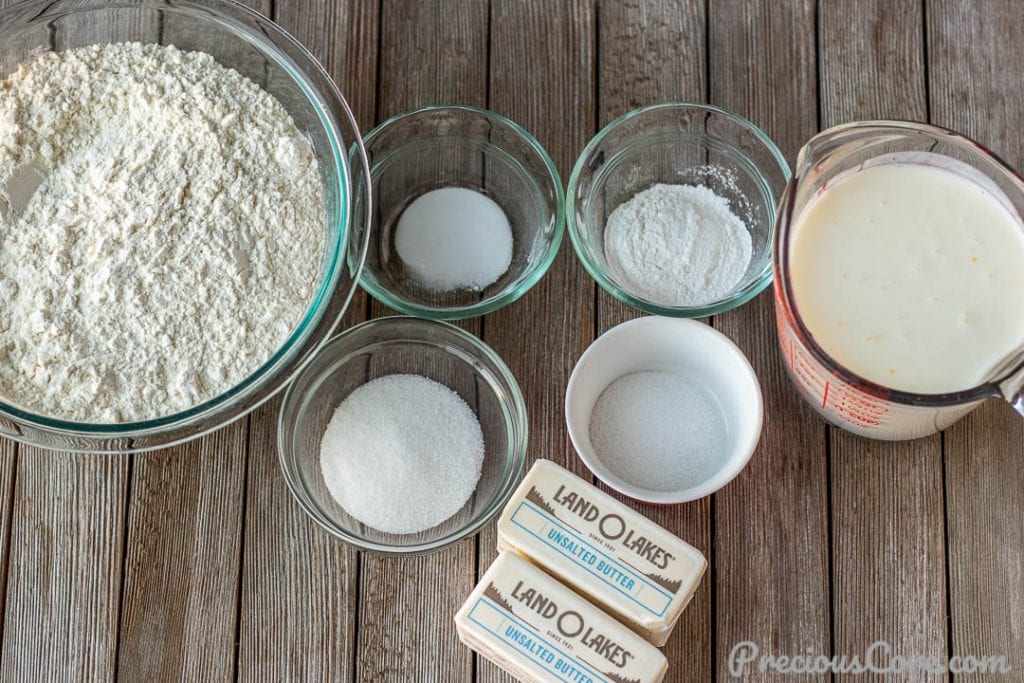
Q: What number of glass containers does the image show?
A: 5